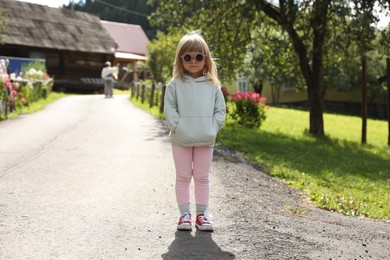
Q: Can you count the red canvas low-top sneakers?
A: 2